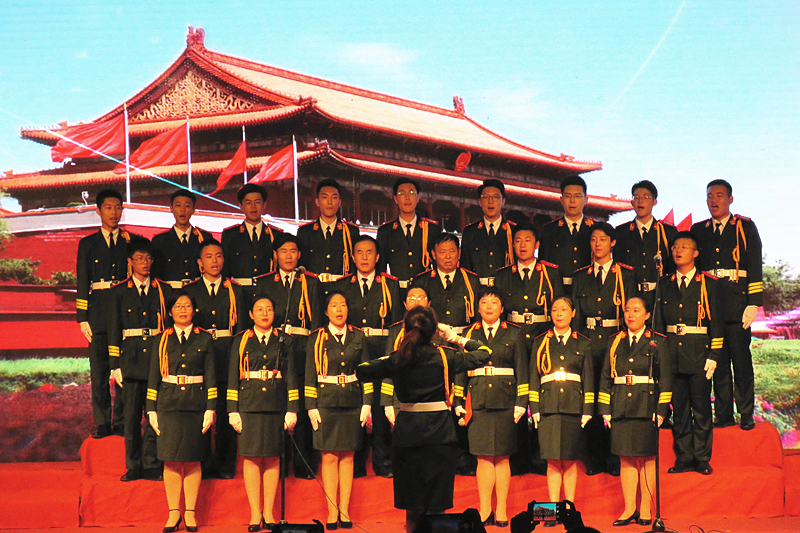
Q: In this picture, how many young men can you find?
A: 15